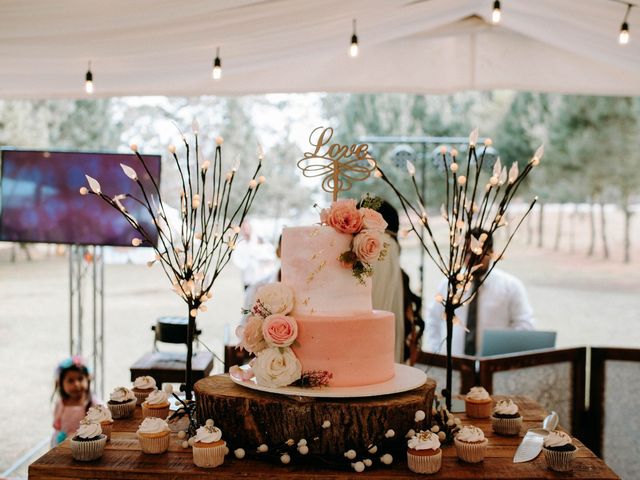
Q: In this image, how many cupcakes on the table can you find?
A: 12